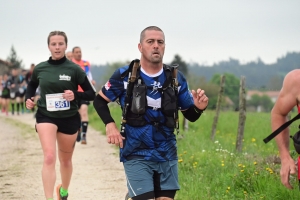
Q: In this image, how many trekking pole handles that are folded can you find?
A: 2